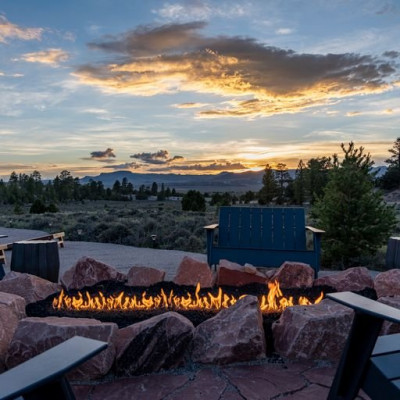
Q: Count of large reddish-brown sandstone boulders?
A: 14